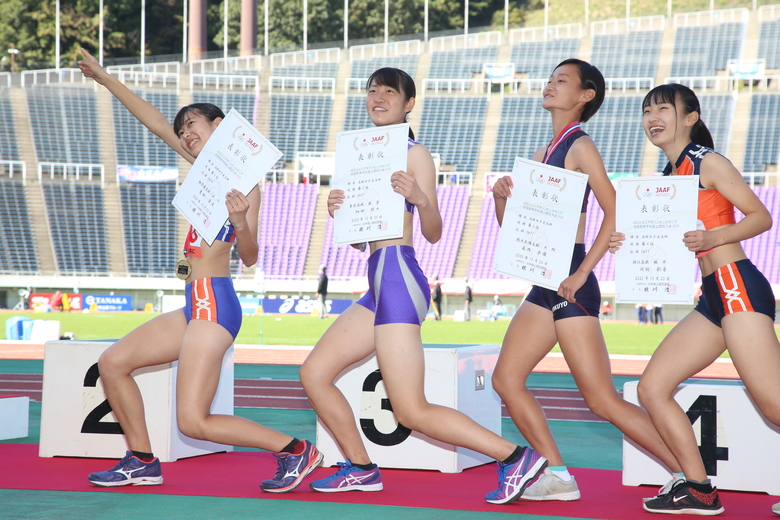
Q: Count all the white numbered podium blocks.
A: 3